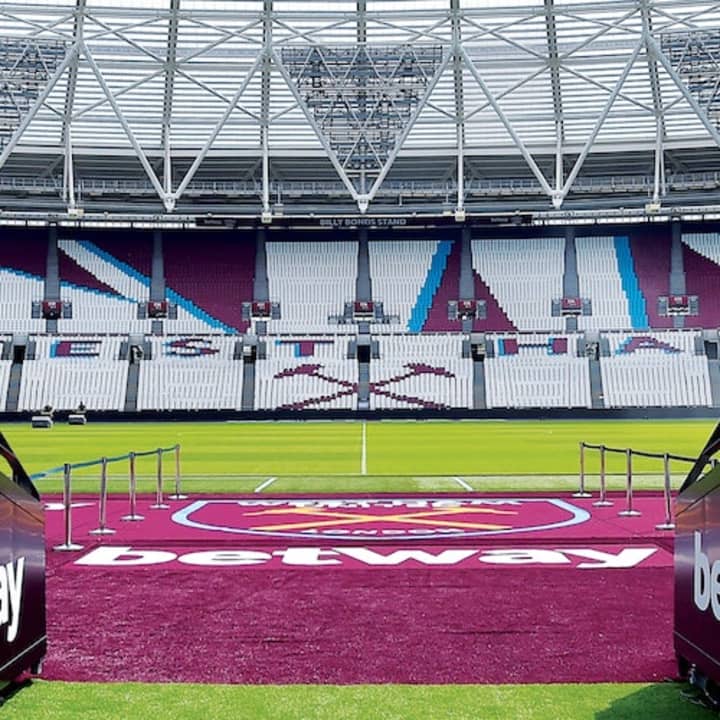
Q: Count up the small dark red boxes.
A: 7